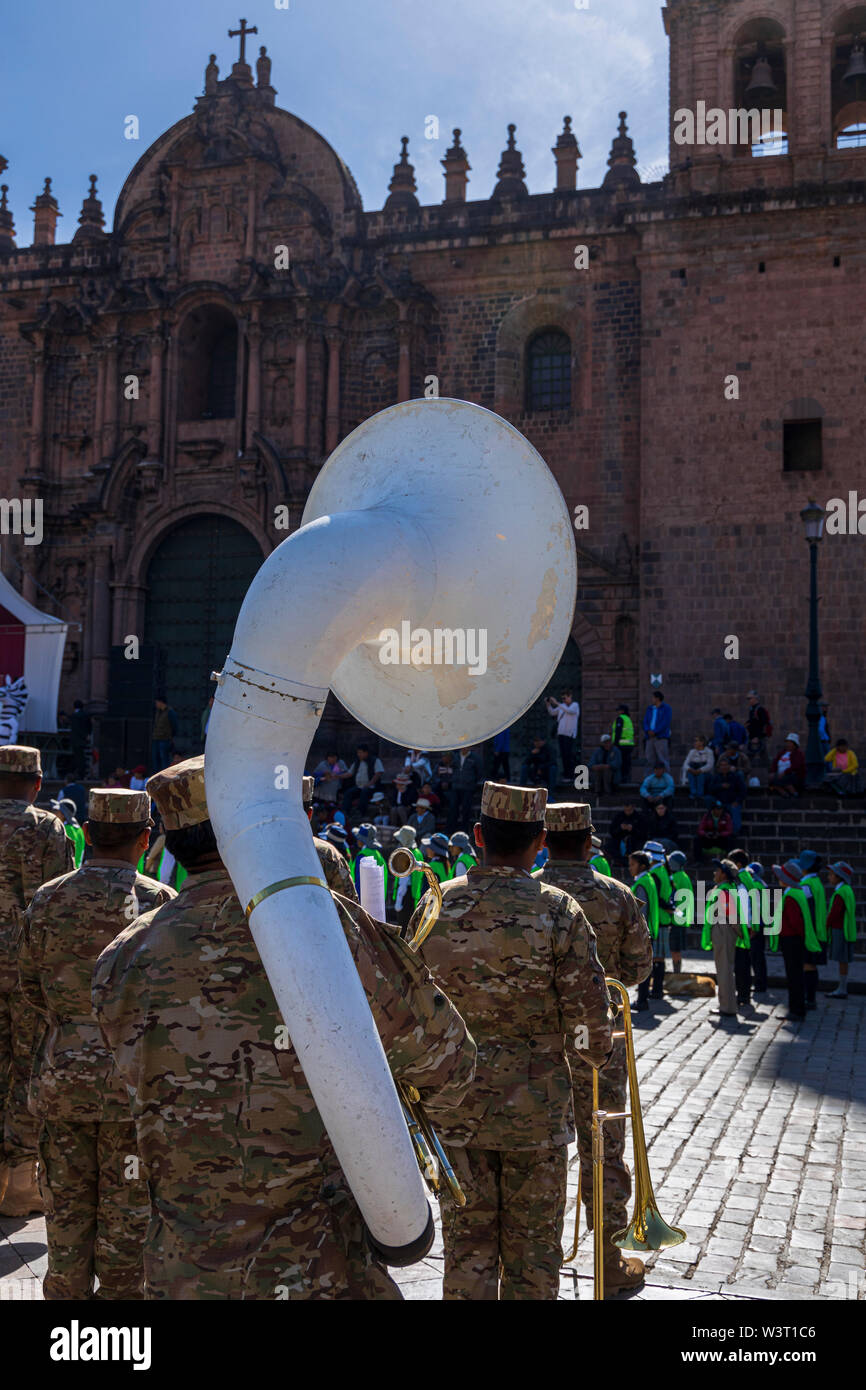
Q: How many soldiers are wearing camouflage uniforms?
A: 6